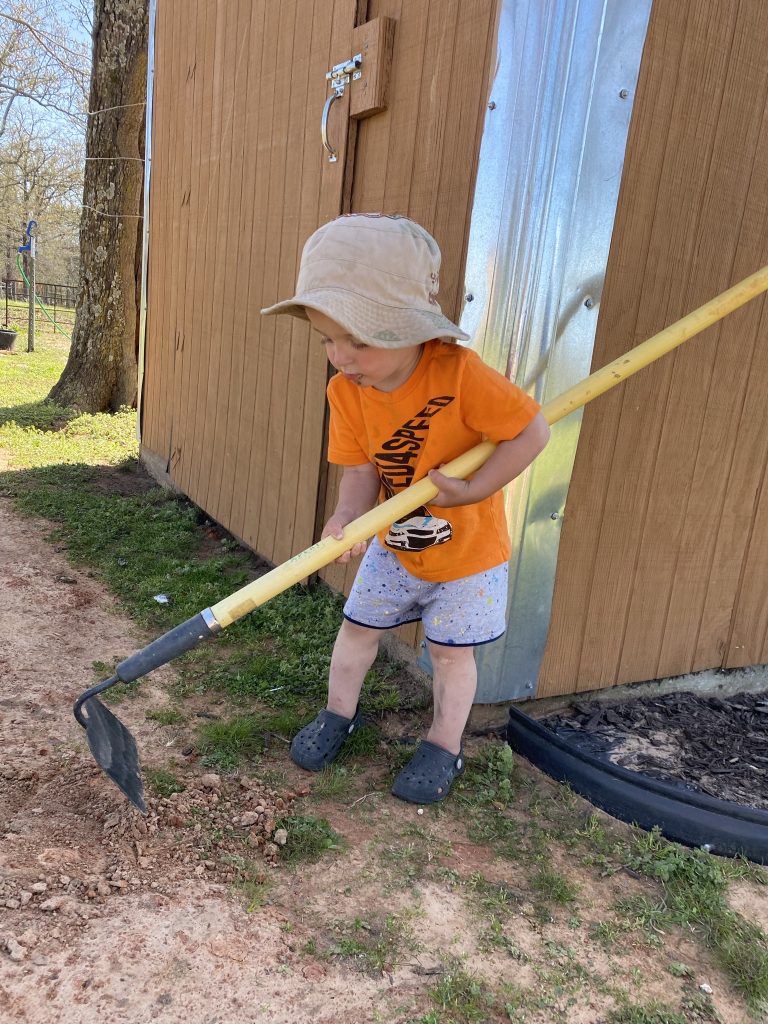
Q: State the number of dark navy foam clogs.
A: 2